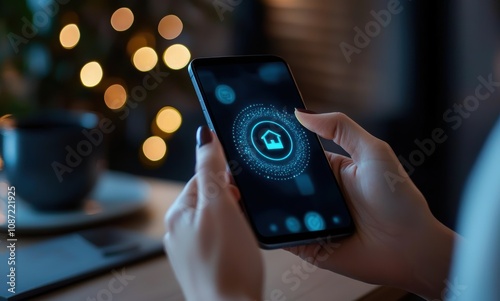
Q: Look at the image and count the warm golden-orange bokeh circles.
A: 9